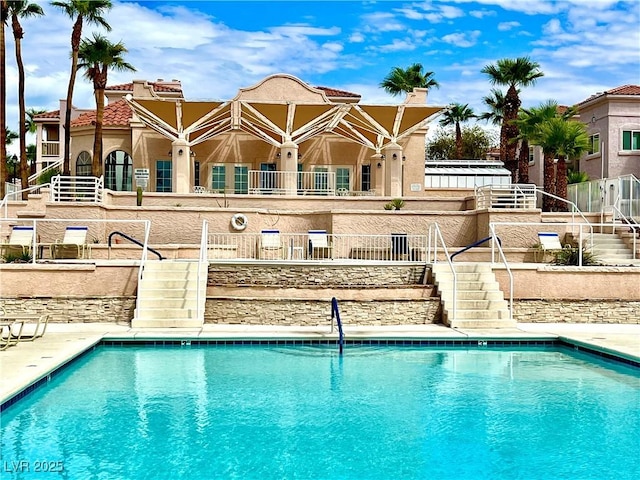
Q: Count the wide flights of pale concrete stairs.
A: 3